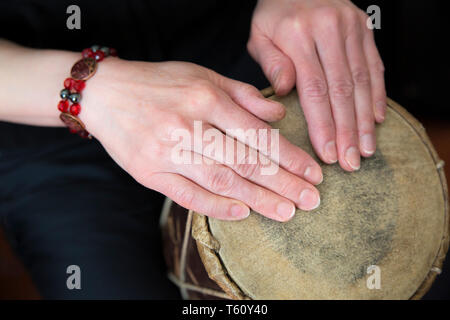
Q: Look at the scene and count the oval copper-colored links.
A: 2